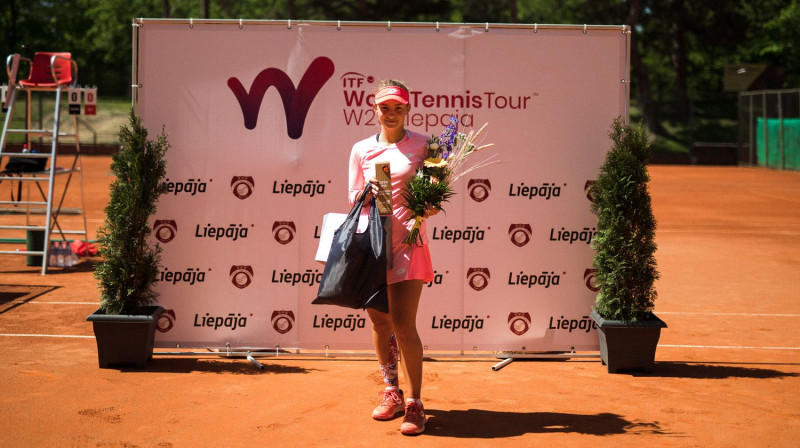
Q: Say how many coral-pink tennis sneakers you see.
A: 2